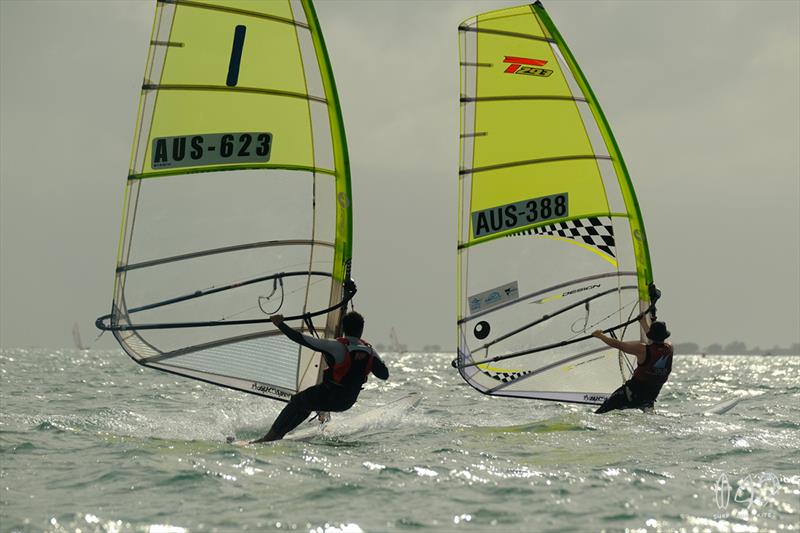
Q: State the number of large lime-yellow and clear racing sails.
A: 2